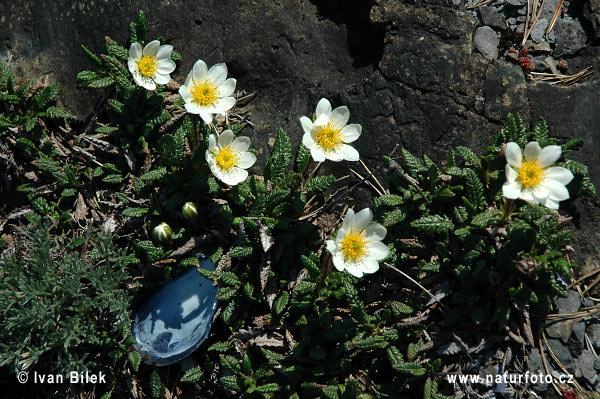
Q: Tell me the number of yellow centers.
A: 6